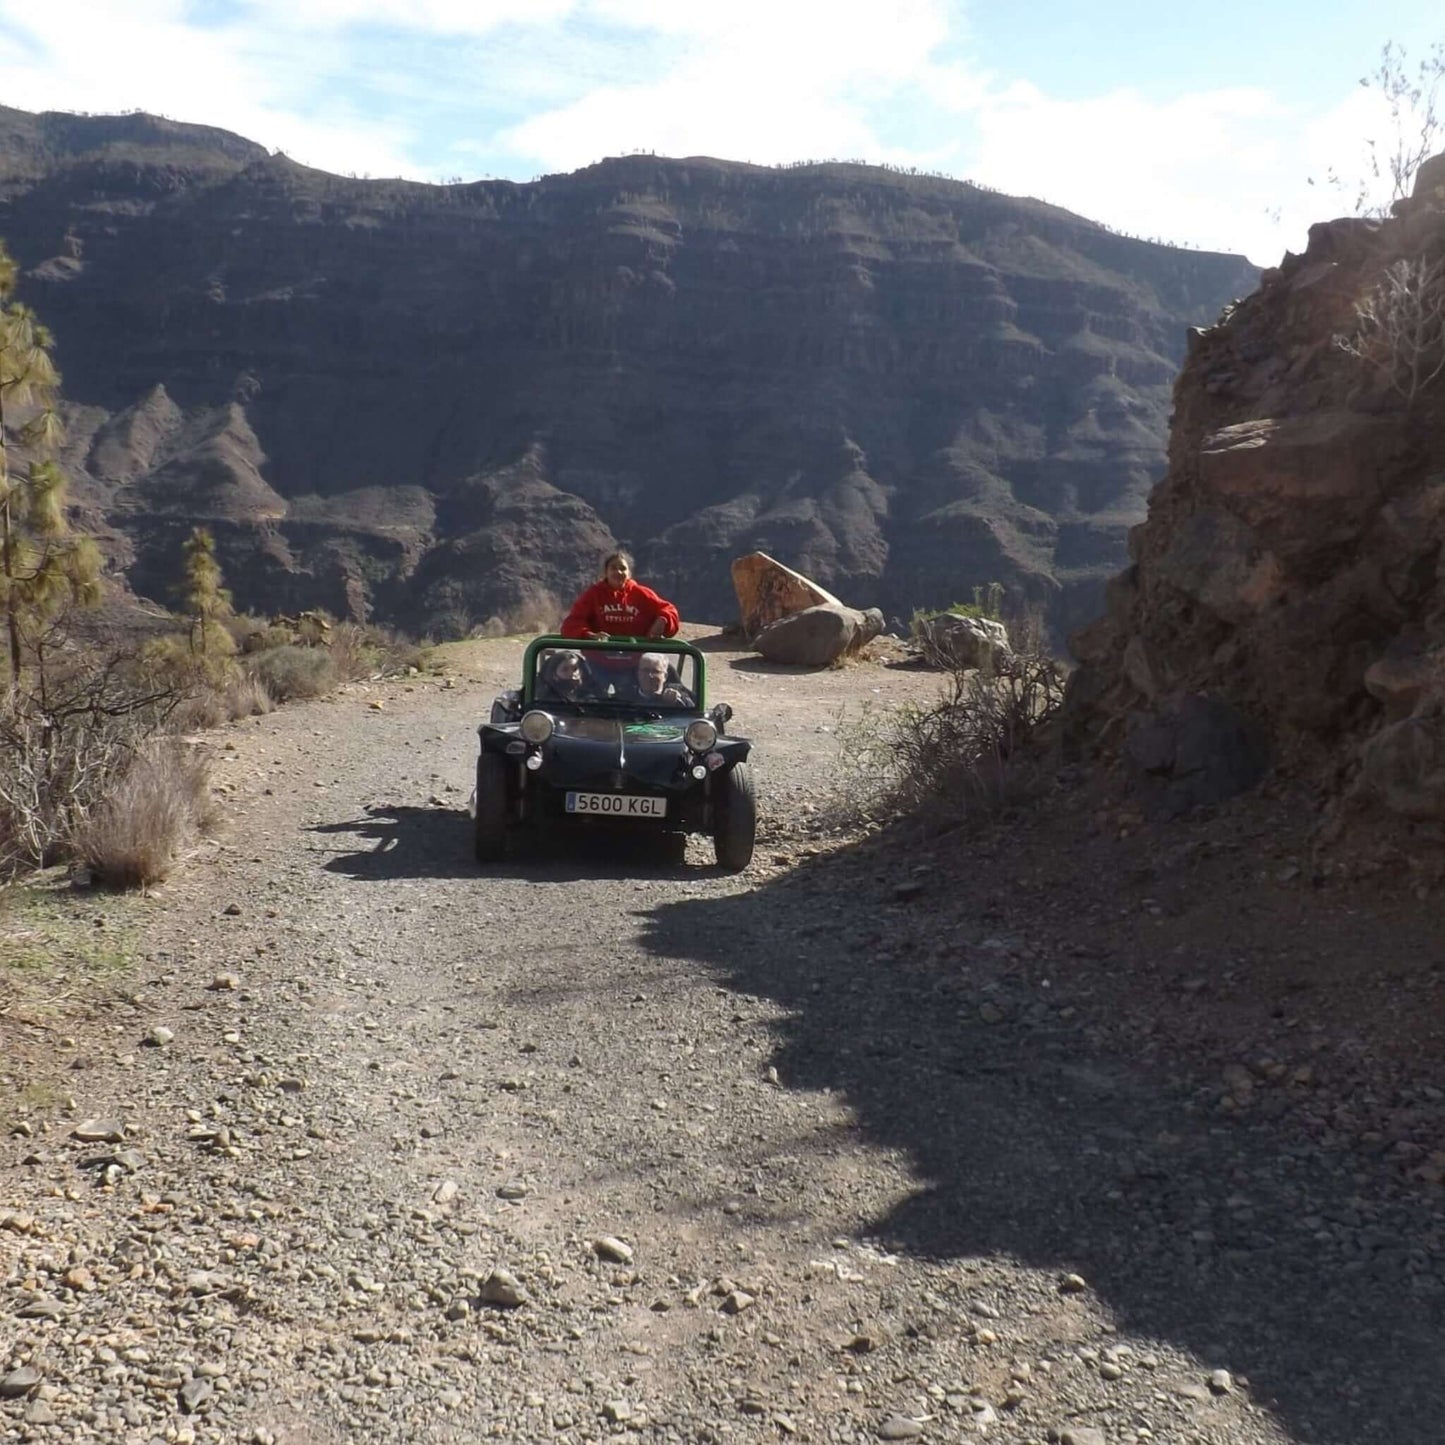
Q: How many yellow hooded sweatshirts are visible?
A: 0